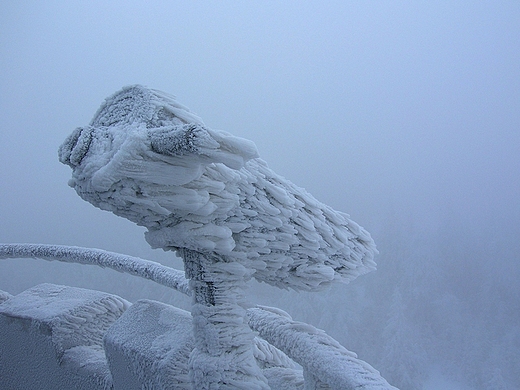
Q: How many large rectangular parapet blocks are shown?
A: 2